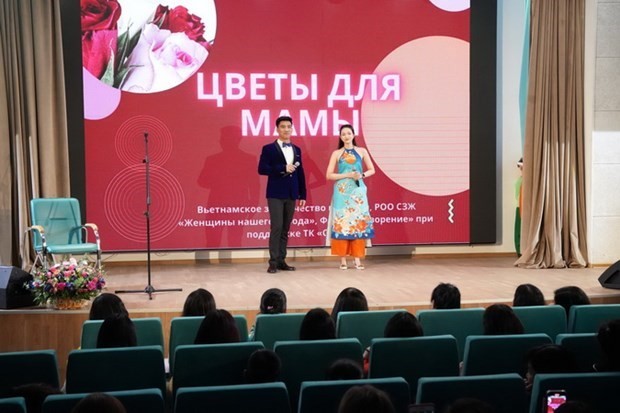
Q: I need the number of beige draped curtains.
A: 2